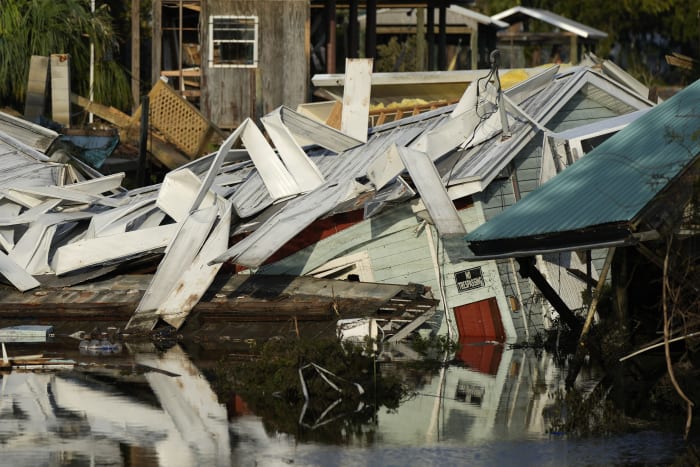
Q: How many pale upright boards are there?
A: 3